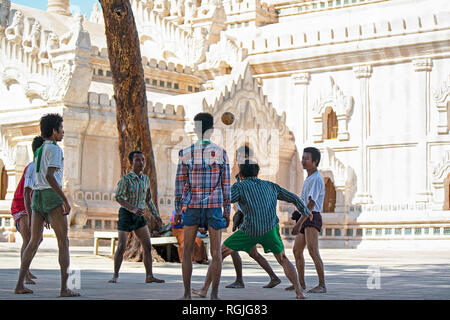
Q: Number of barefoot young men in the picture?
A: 7